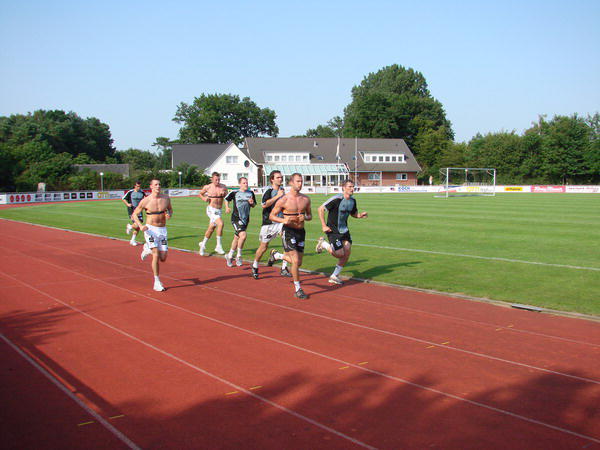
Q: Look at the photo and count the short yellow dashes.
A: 10